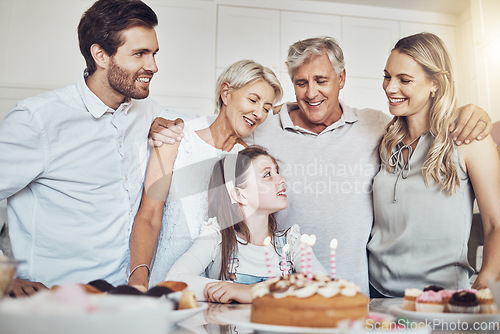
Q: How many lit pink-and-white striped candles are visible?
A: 5